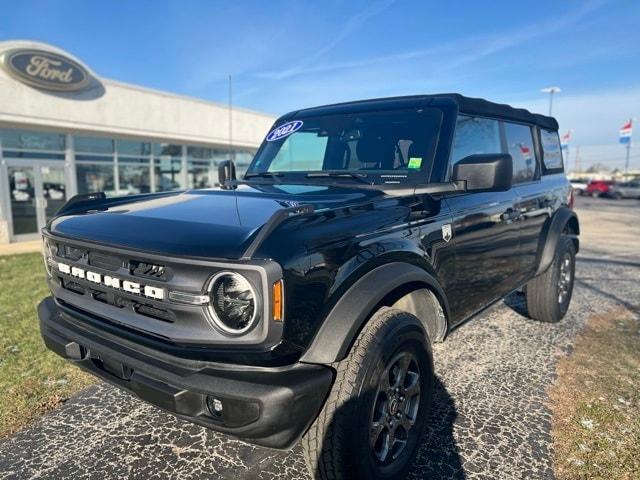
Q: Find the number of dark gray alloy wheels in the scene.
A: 2